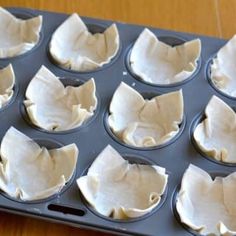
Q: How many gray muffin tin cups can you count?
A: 11